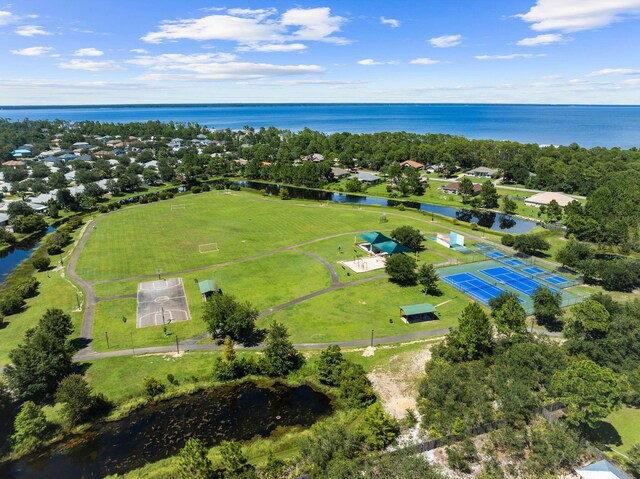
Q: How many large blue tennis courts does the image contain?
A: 2